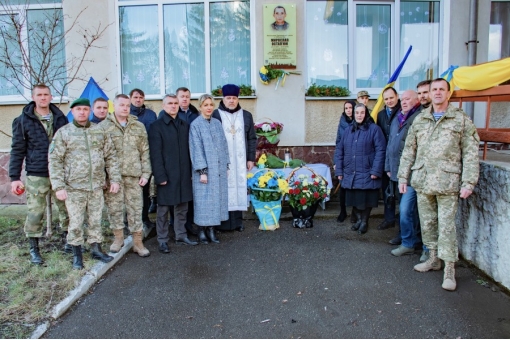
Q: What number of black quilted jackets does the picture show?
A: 1